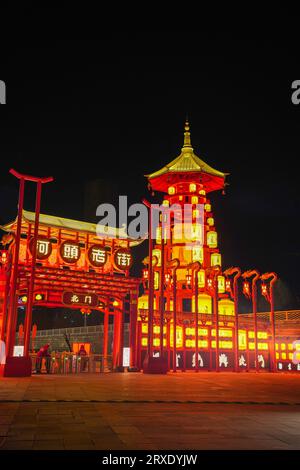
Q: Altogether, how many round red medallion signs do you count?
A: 4